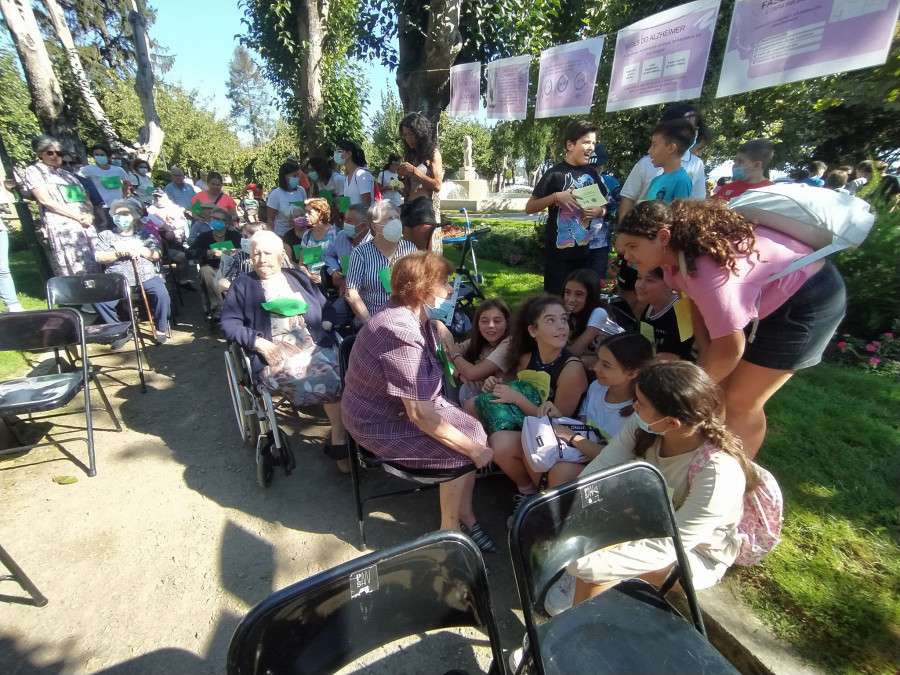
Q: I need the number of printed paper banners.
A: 5